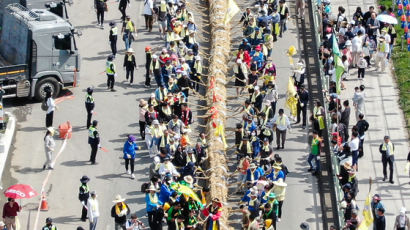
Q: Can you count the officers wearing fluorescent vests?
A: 6